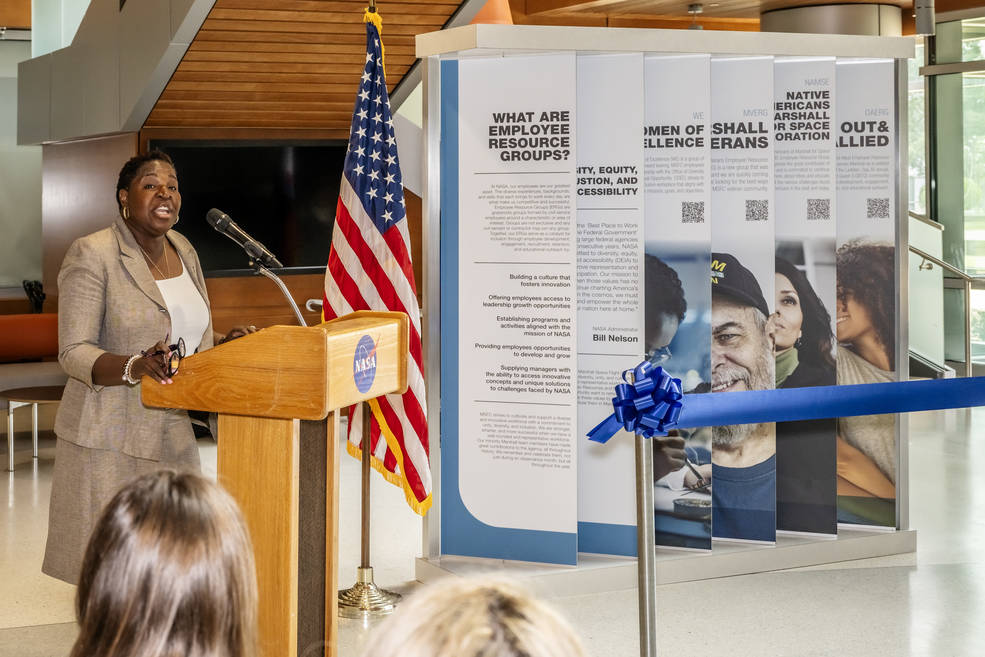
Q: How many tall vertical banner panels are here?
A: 6